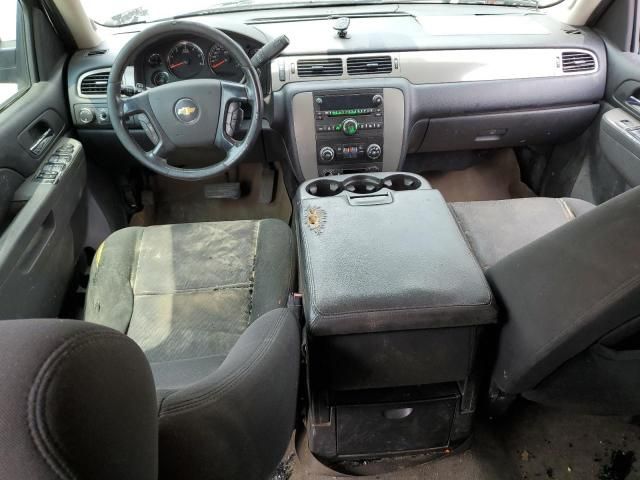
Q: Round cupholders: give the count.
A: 3